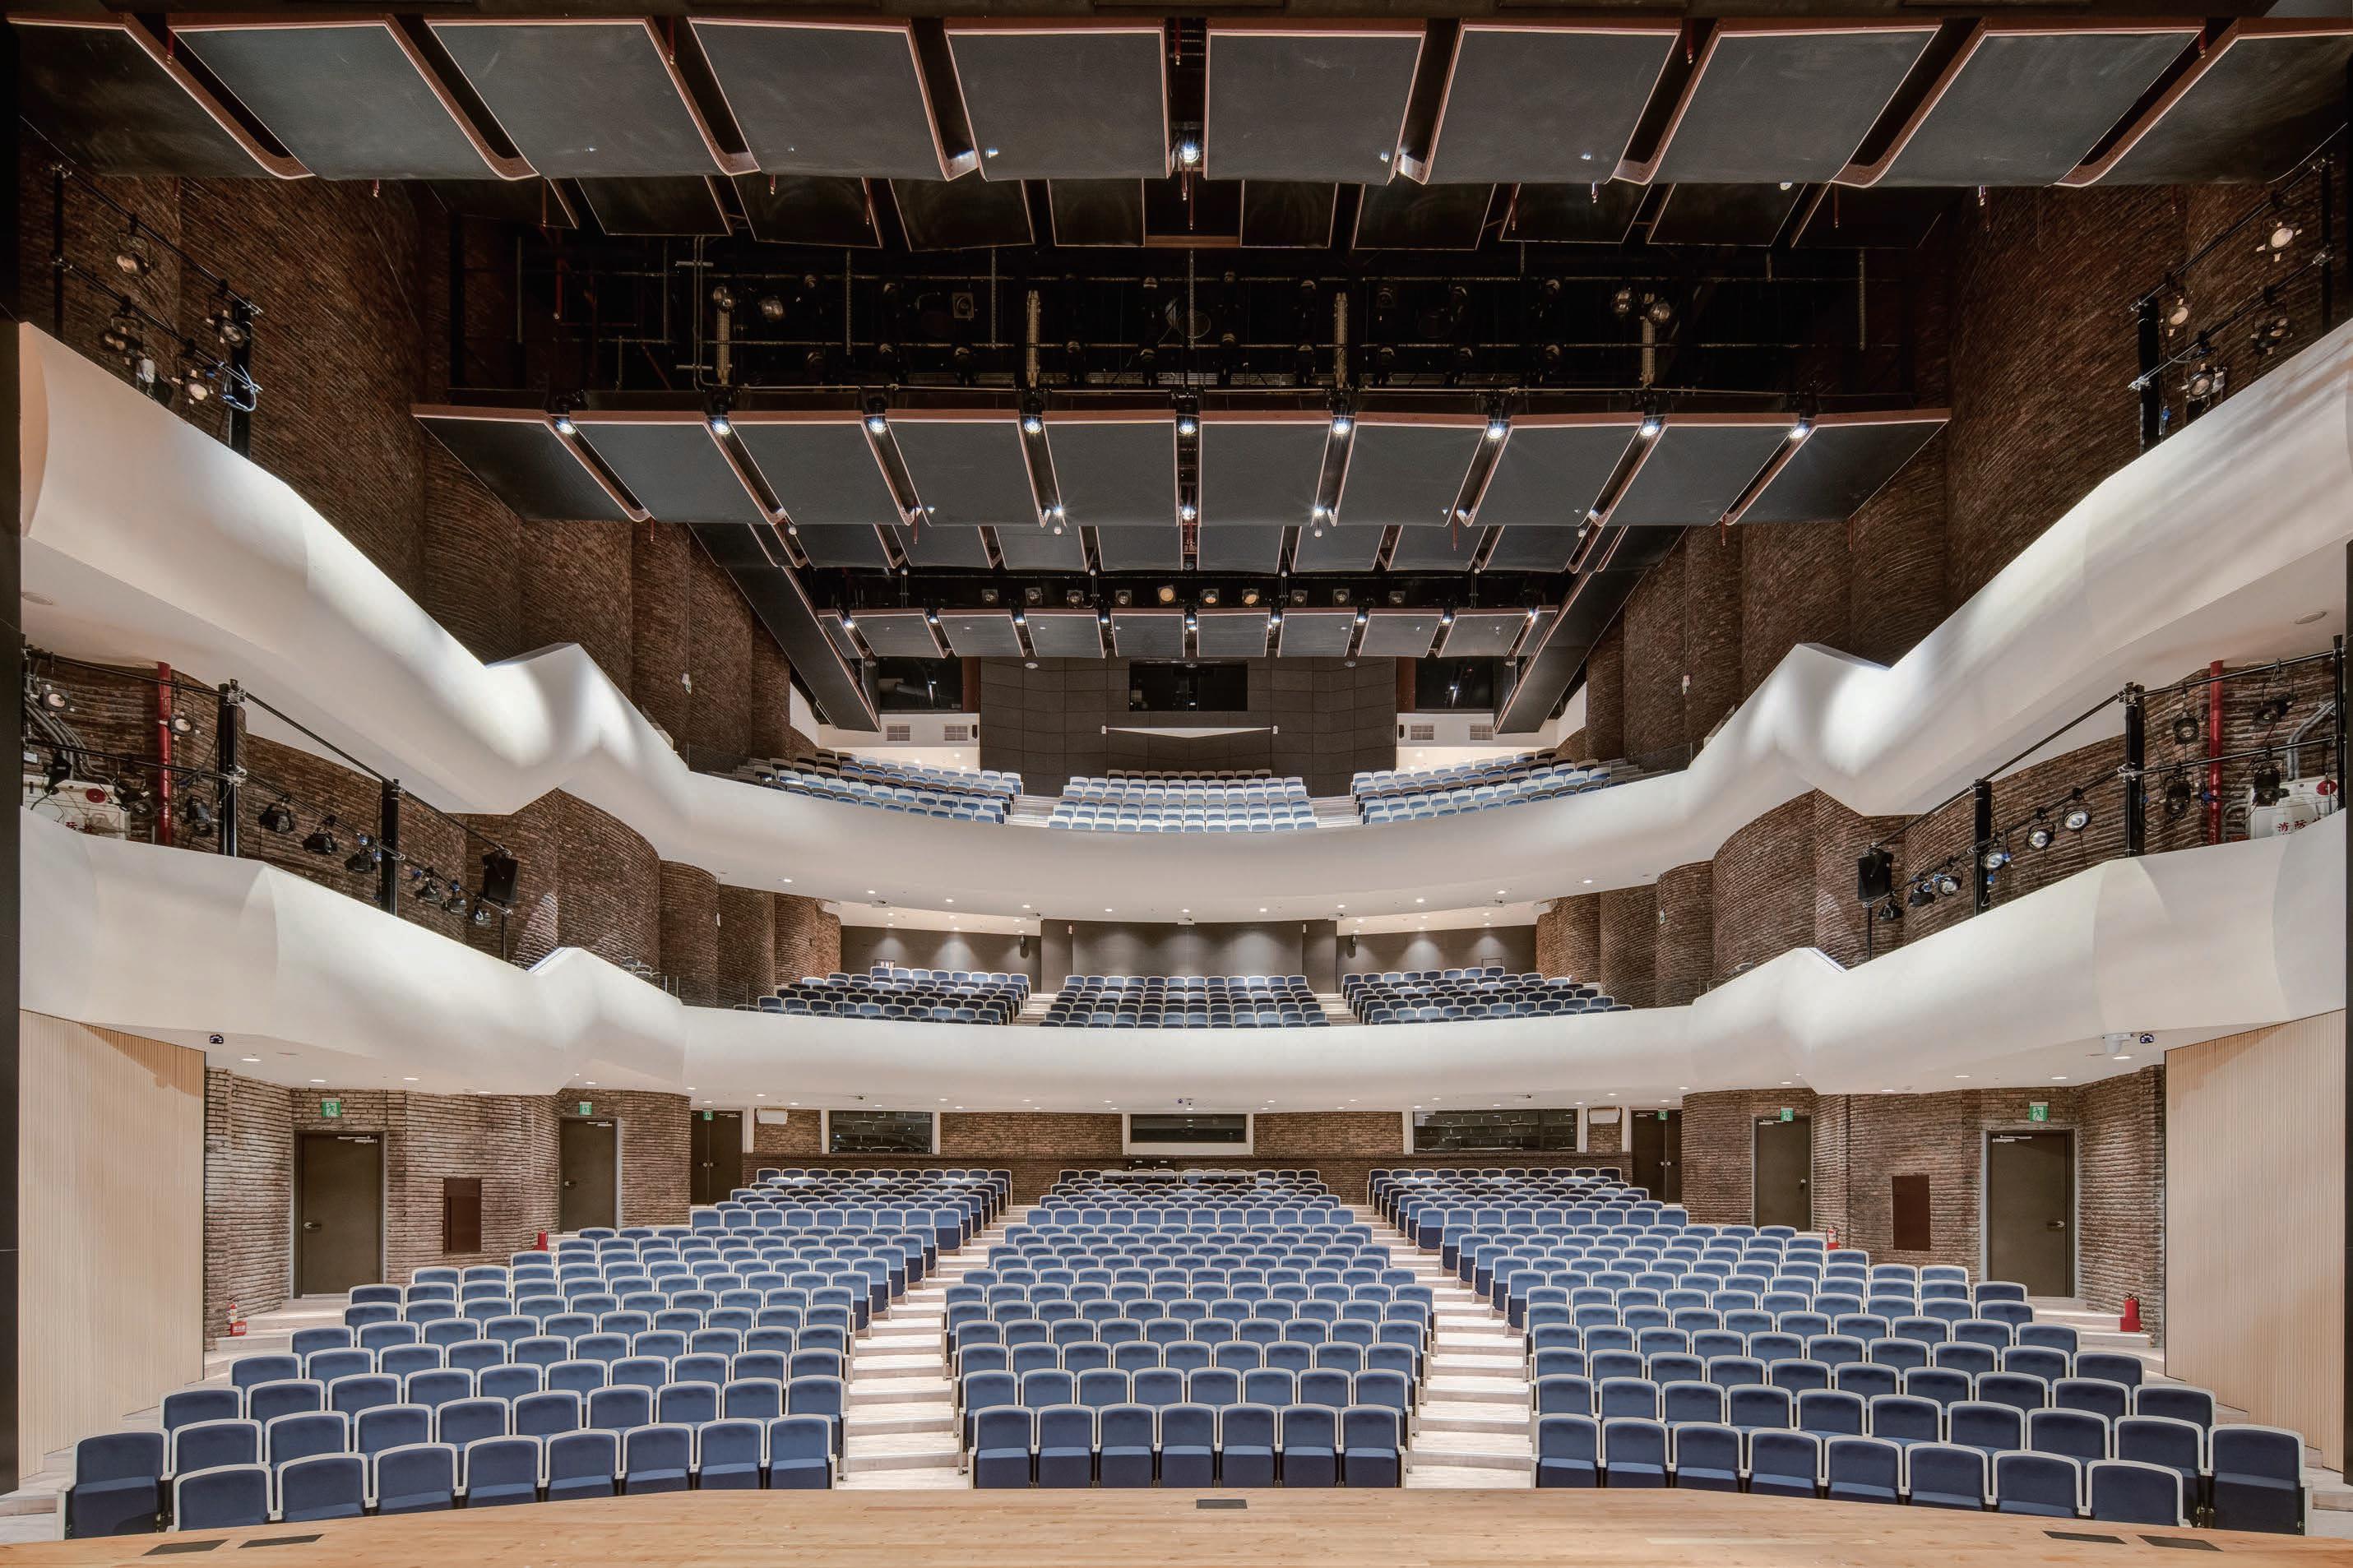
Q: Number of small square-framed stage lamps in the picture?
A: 10